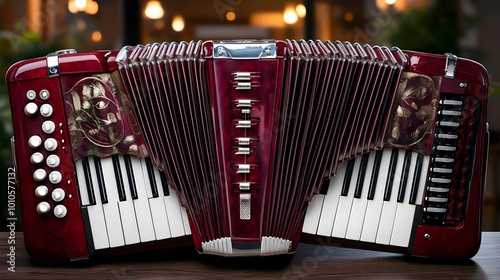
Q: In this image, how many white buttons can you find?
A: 15